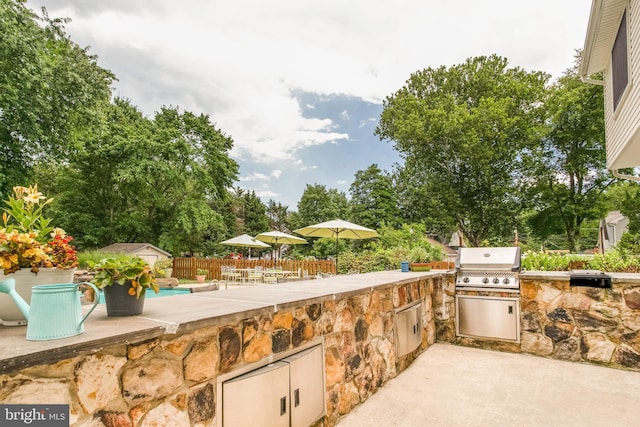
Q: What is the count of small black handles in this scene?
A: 5